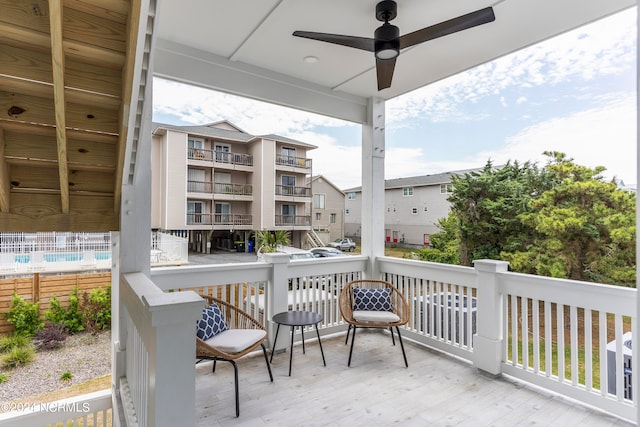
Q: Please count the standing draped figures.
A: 0